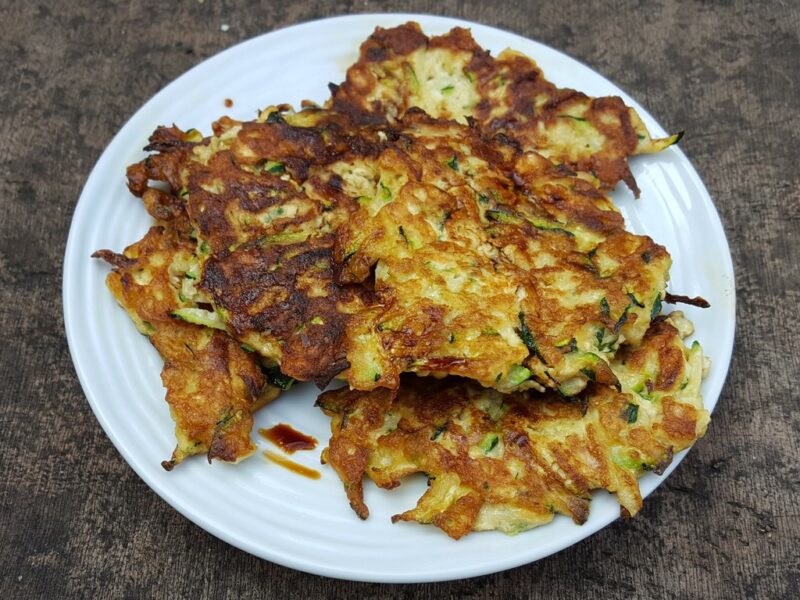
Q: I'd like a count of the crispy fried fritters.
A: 5